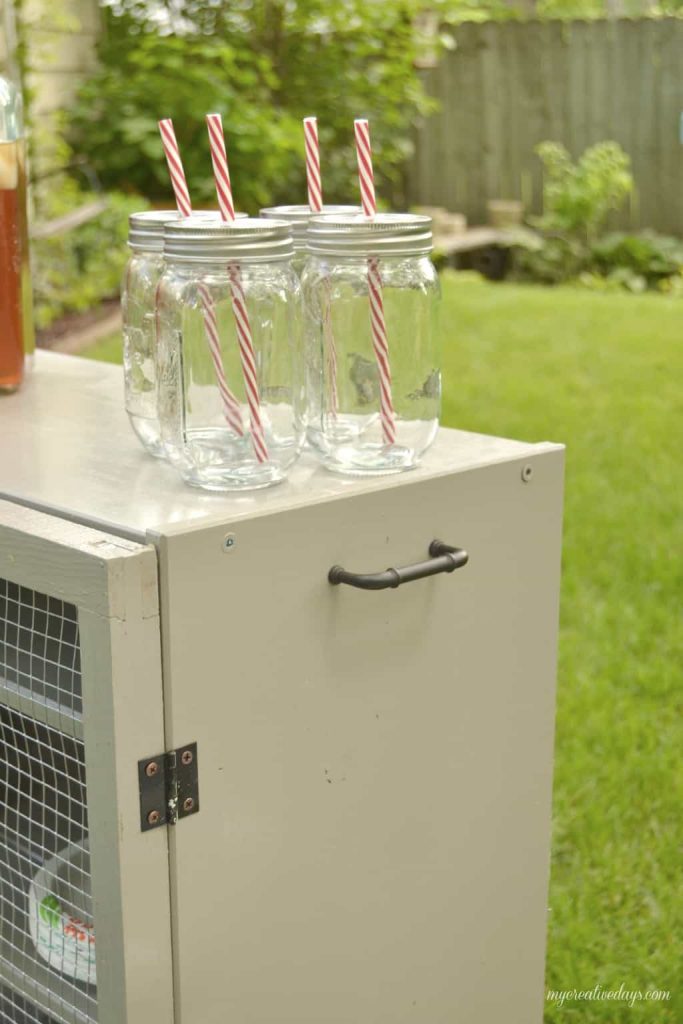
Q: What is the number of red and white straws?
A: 4